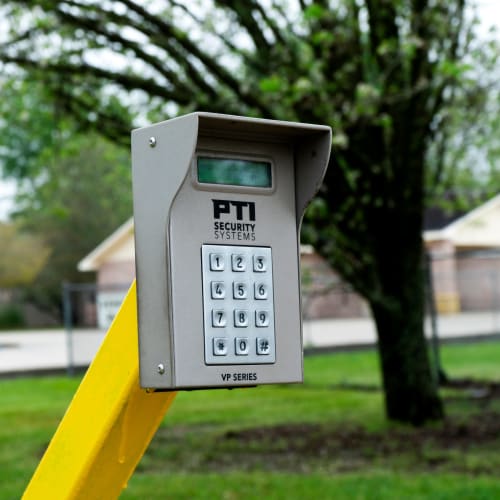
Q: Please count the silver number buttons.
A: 10